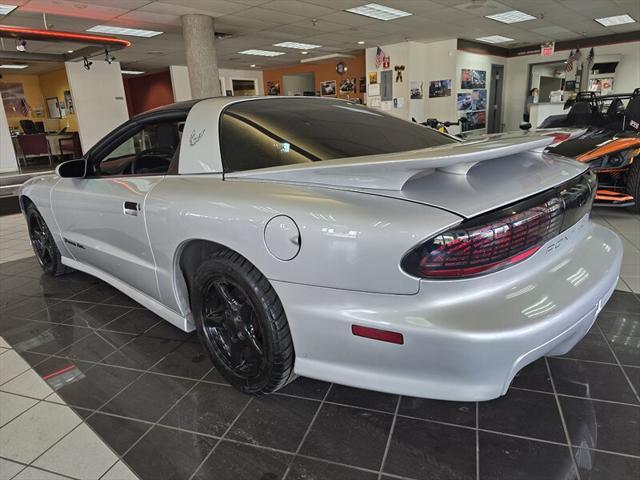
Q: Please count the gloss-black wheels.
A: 2